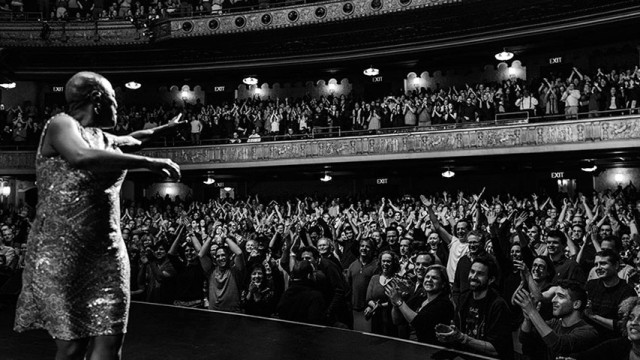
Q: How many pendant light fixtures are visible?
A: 9